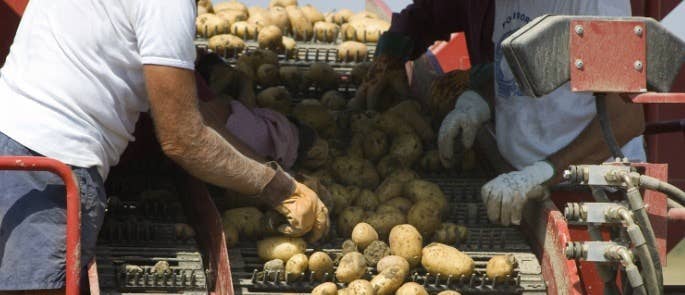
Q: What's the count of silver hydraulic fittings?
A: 3